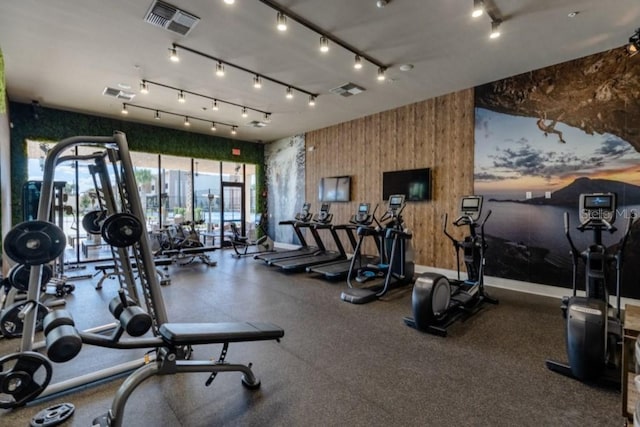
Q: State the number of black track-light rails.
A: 5